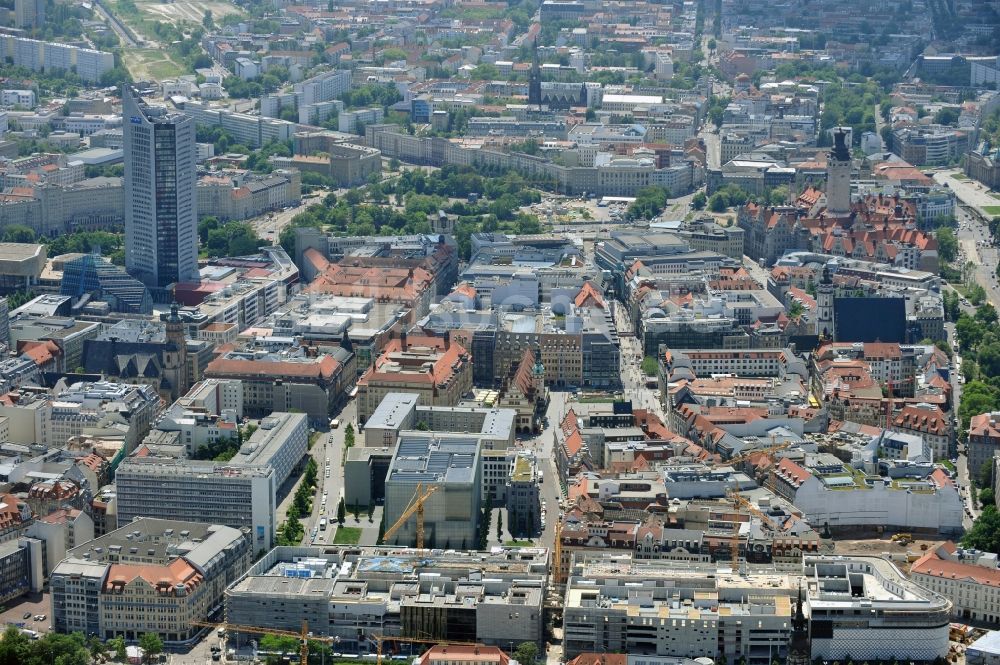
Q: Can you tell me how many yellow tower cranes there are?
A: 6